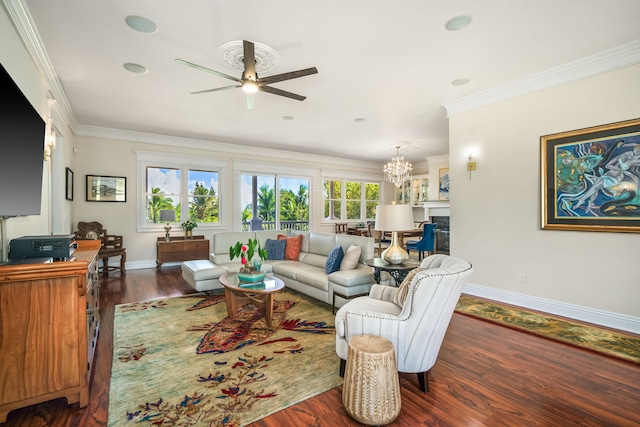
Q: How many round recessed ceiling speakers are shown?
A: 6